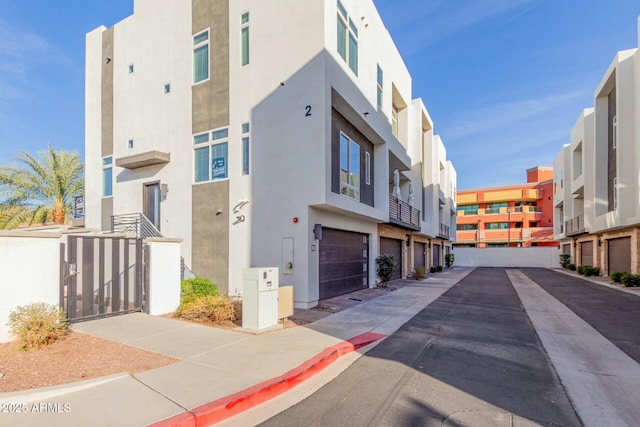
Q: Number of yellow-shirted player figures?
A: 0